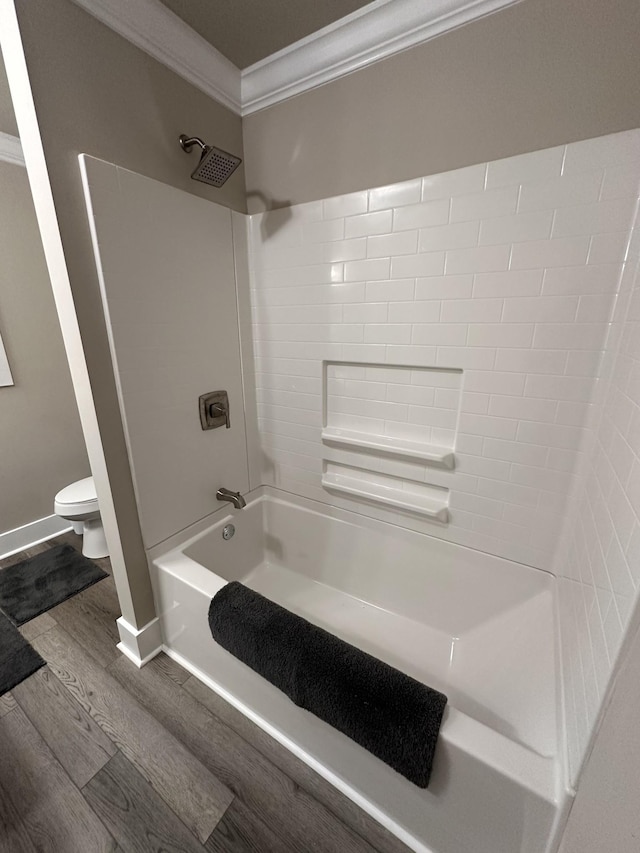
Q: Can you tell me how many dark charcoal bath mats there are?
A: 3